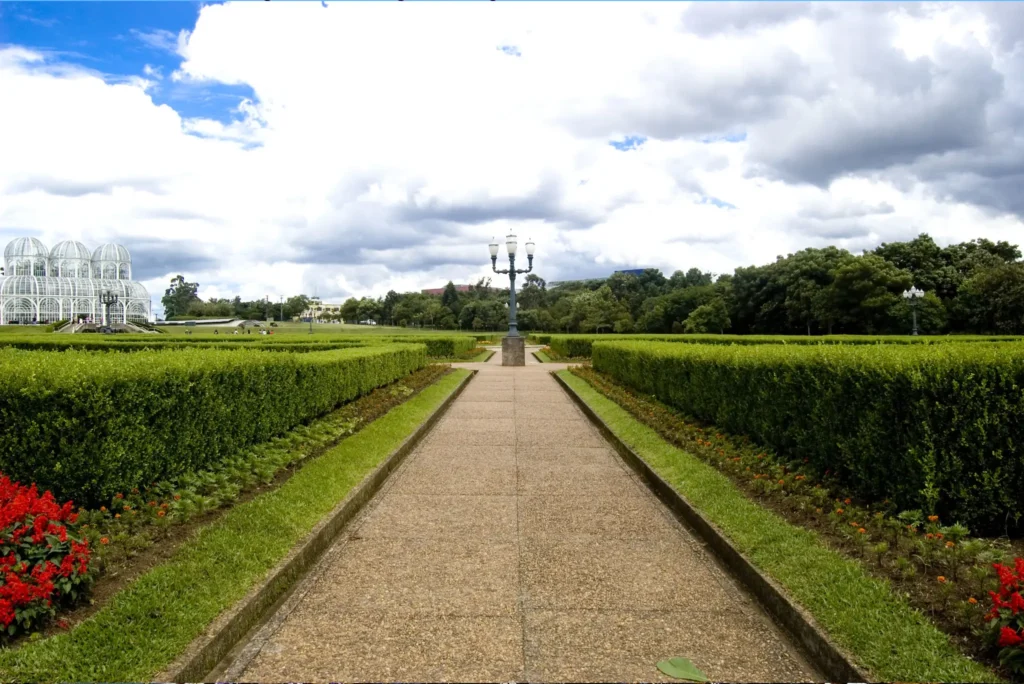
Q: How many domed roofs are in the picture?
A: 3